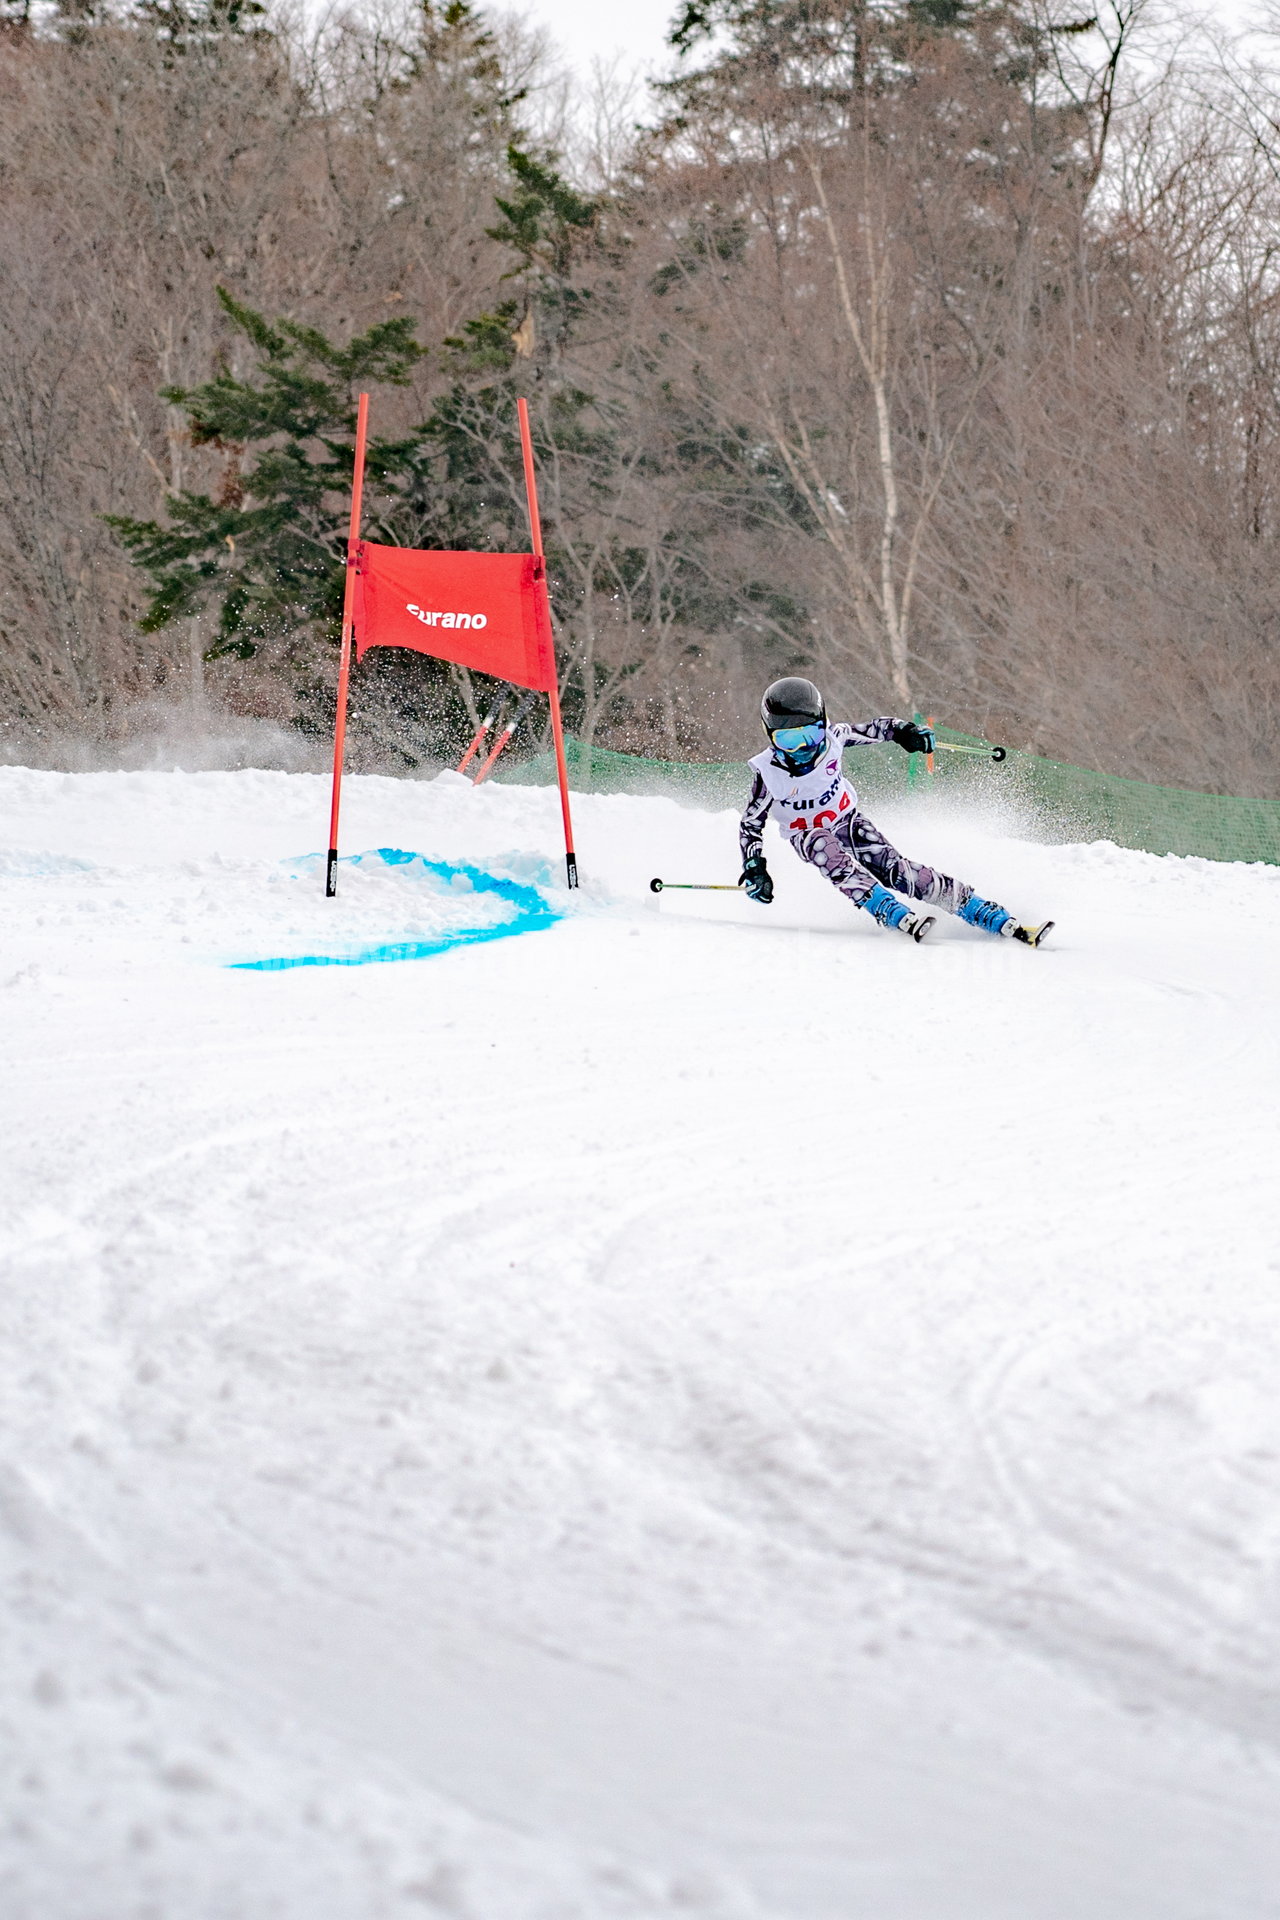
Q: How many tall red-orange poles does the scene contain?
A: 2